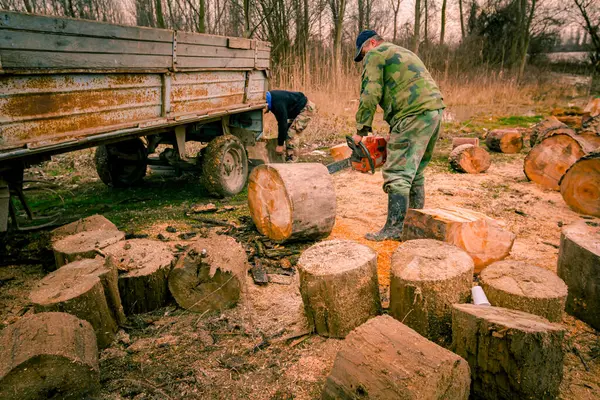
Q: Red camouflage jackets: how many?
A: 0